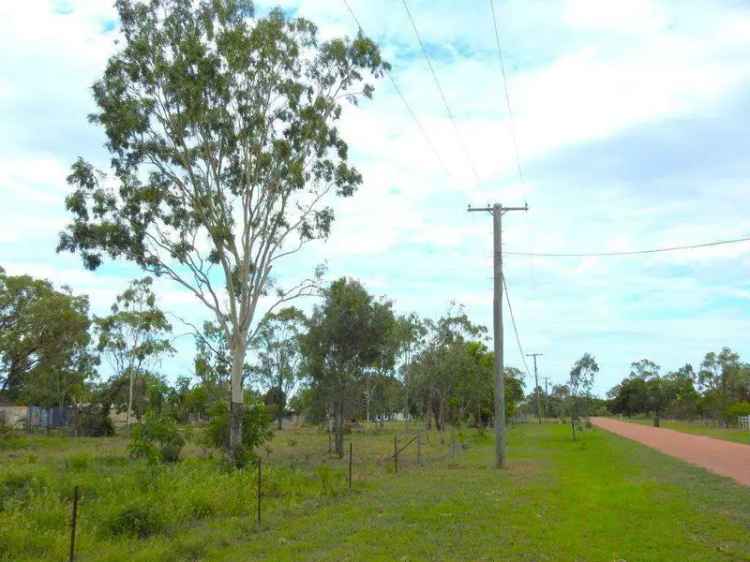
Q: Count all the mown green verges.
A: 2